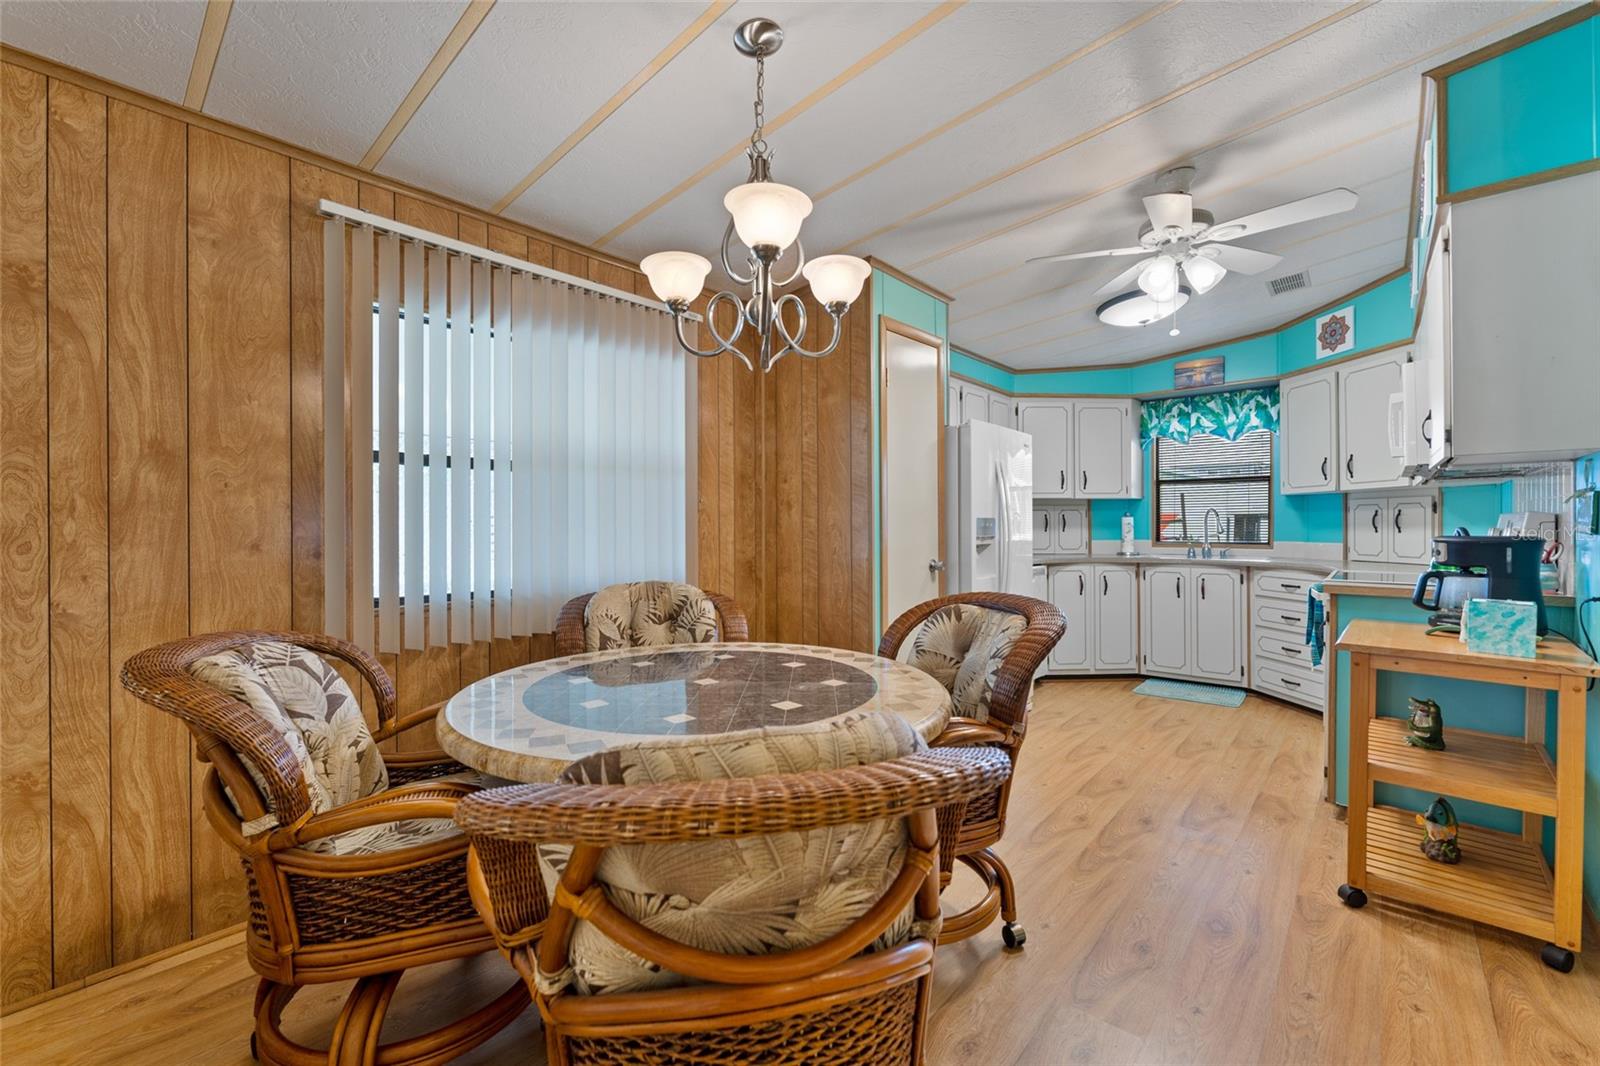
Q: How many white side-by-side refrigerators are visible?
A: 1